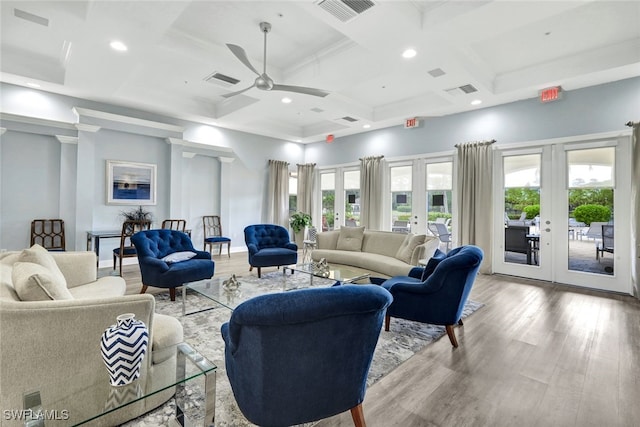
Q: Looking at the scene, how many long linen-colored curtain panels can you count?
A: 5